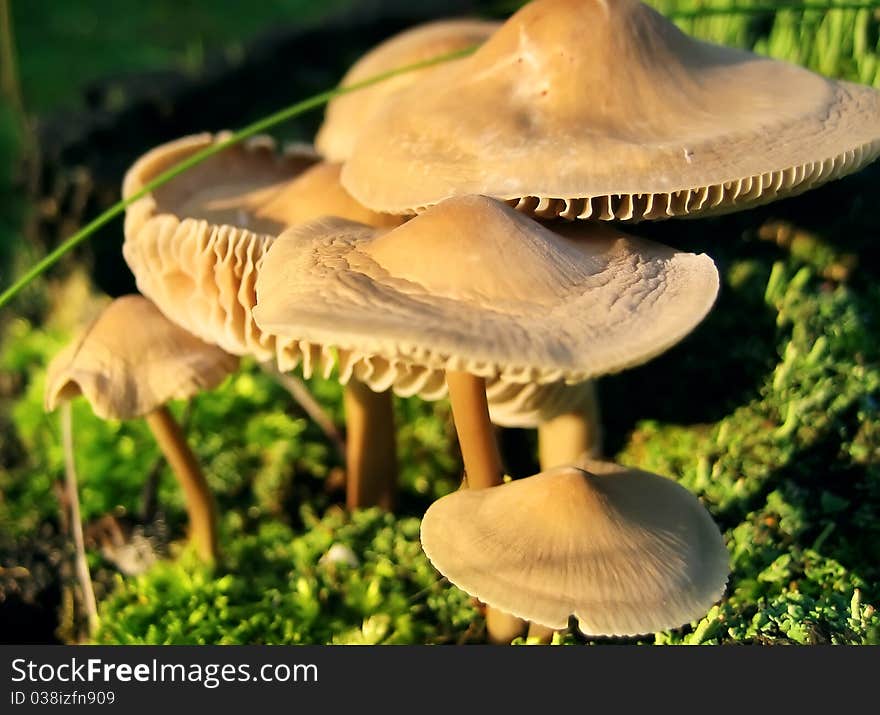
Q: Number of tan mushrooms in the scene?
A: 6